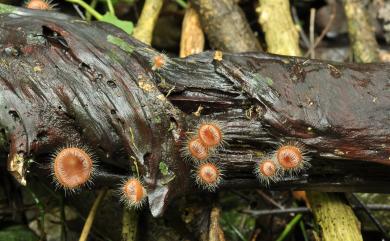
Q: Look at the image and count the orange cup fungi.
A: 9